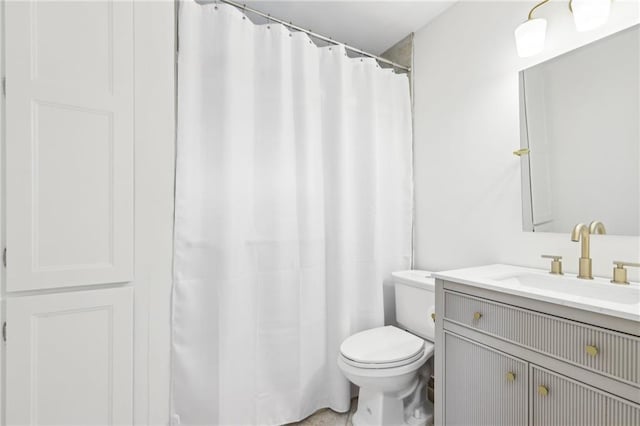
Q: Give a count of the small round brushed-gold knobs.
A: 4